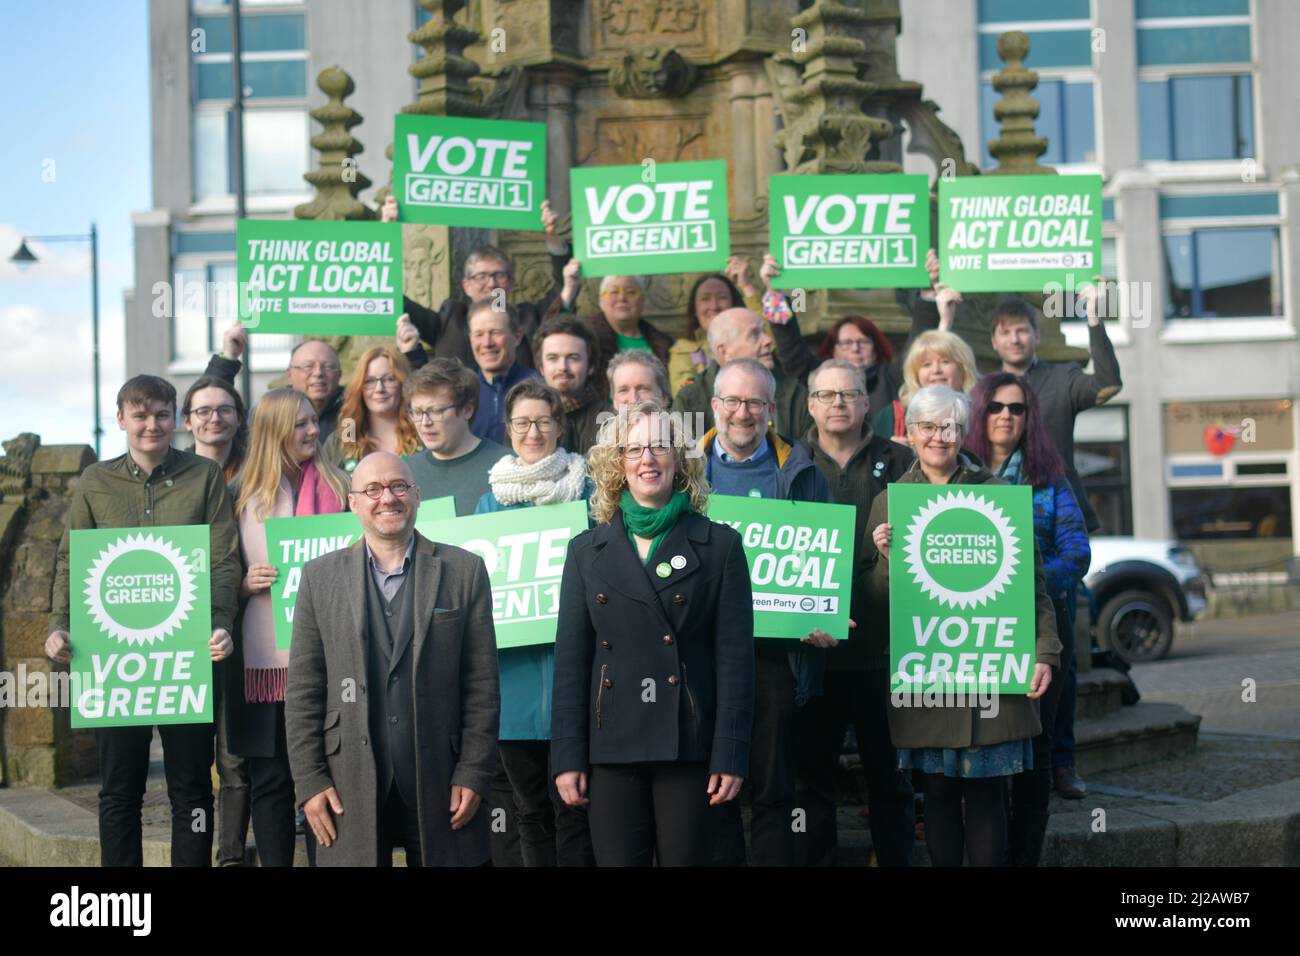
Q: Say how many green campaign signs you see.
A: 10